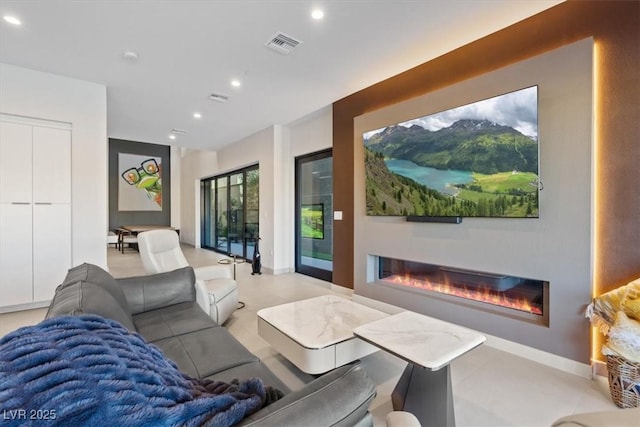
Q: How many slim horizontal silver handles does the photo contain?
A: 2